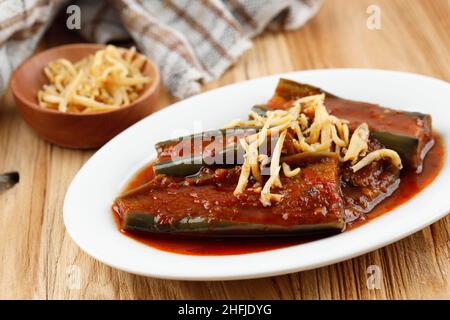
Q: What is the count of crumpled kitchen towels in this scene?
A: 1